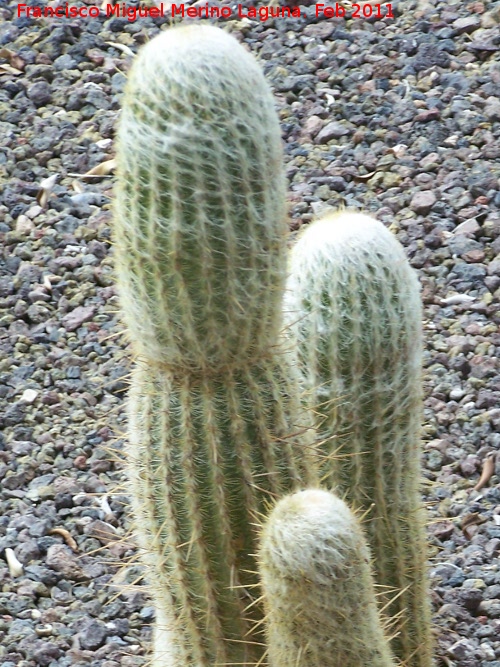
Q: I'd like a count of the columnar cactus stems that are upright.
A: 3